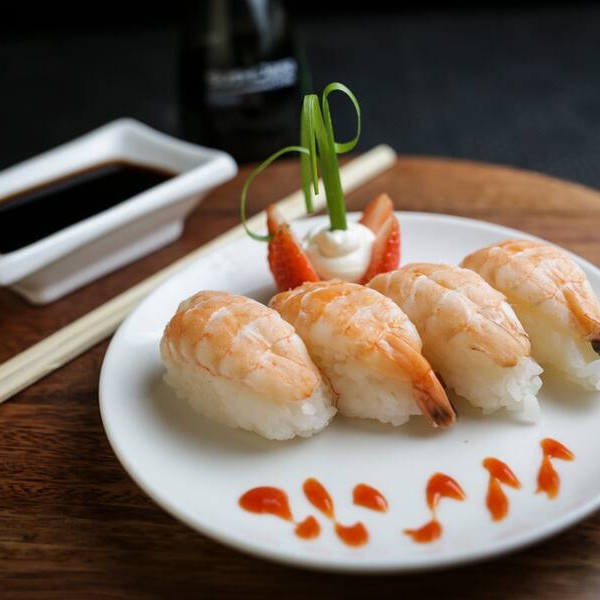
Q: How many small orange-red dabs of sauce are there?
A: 11